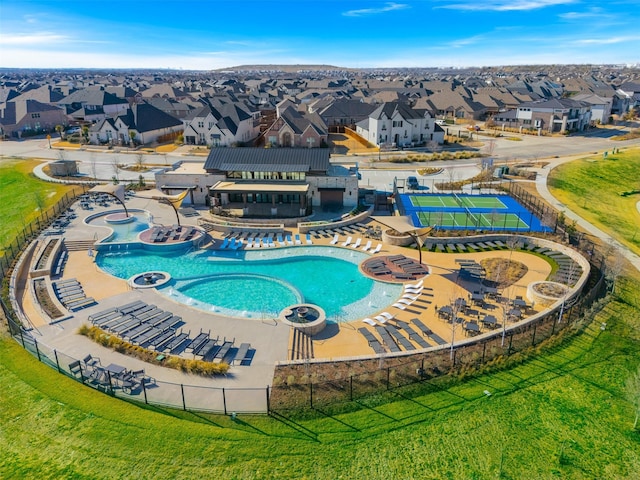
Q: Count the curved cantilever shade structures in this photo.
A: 3